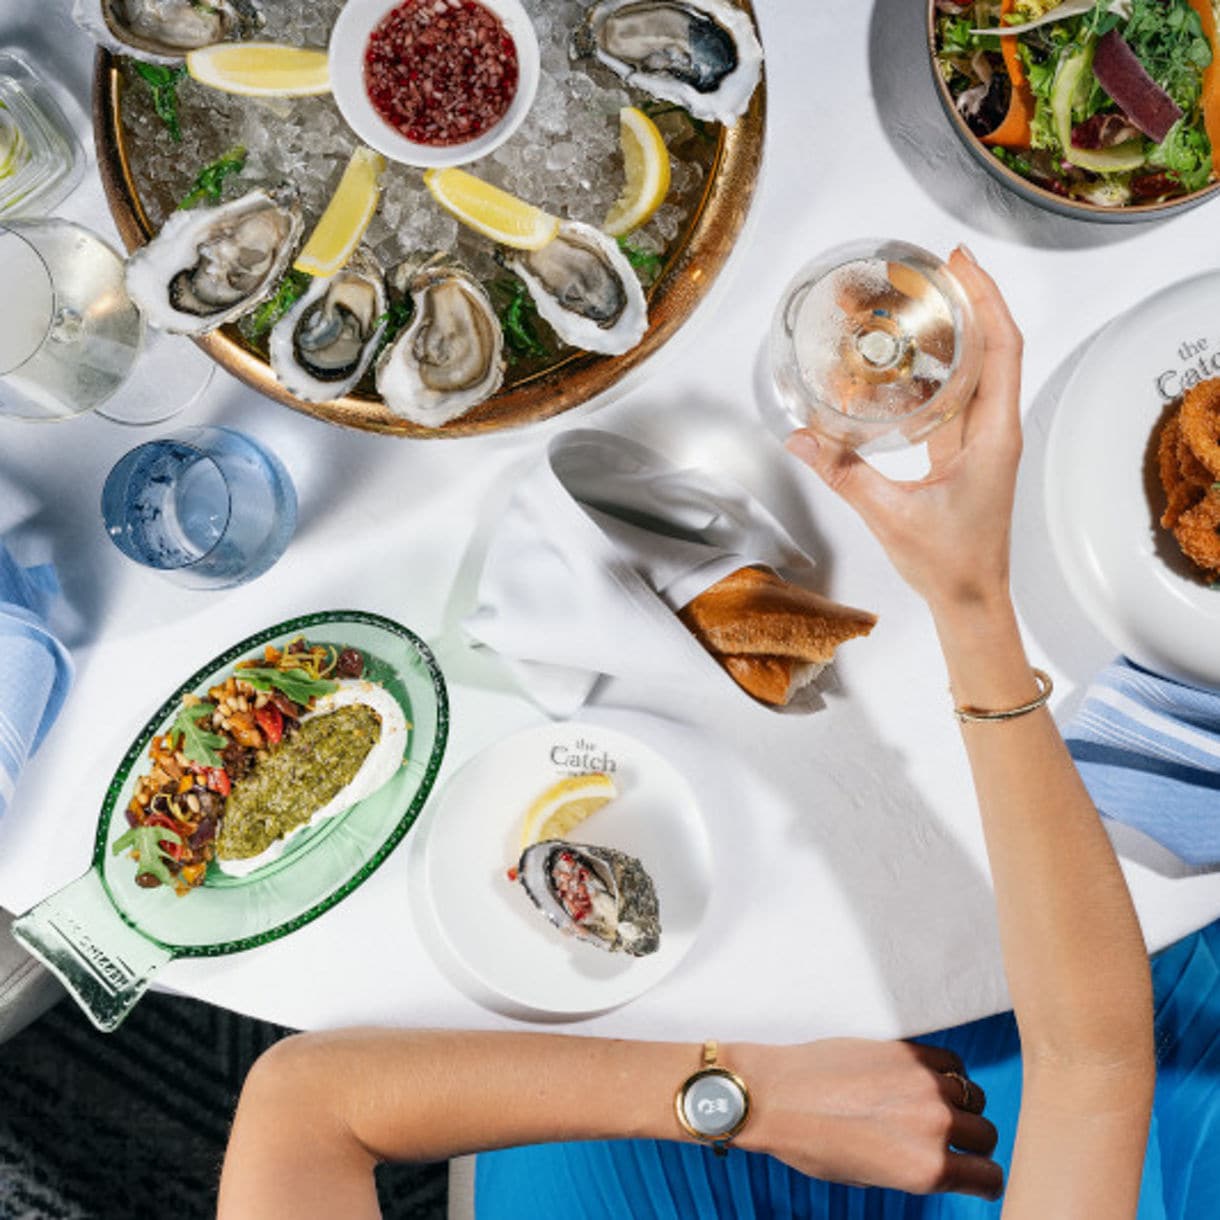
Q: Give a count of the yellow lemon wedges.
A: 5